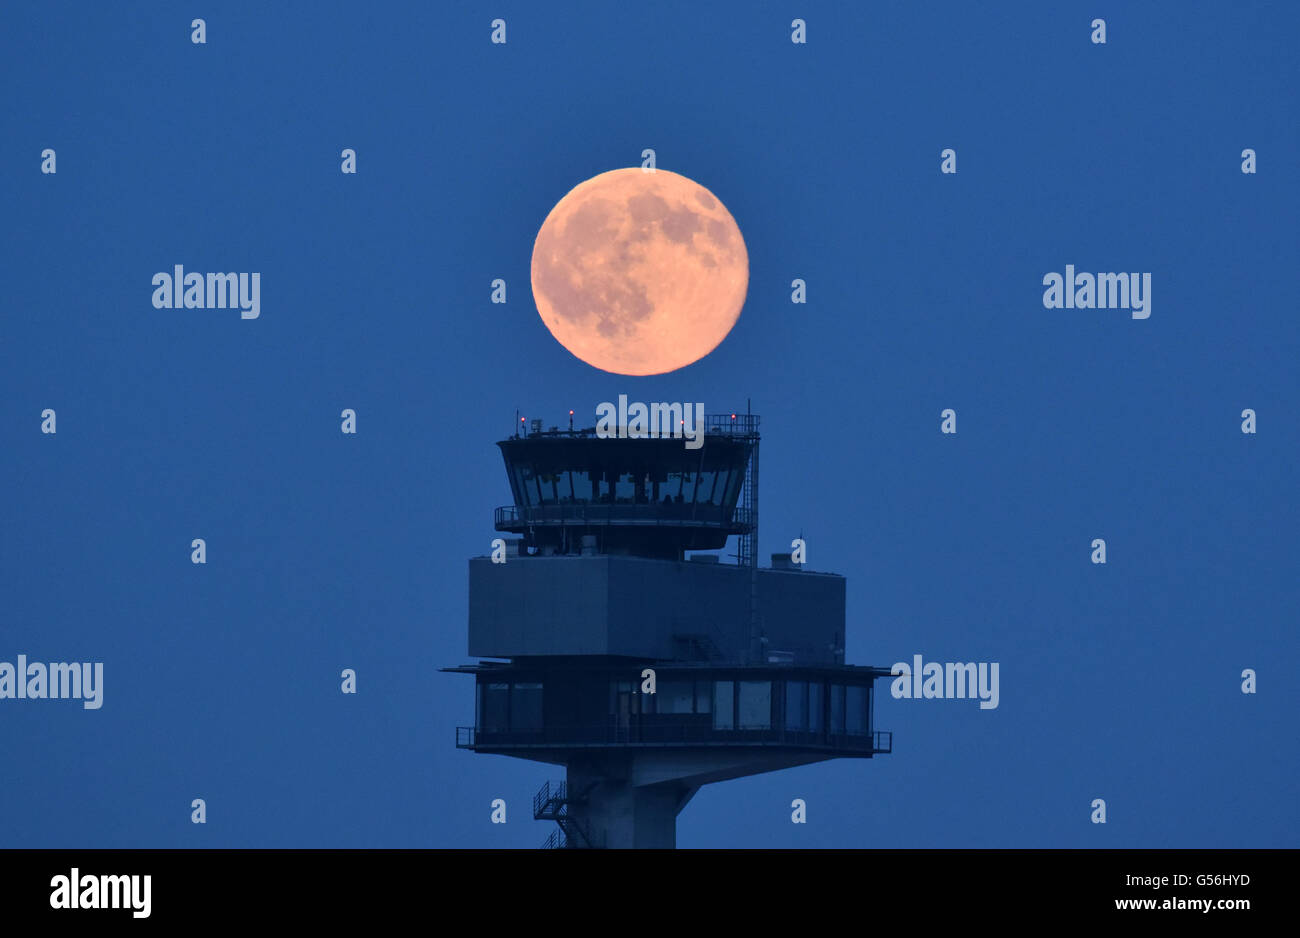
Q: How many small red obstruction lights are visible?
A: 4